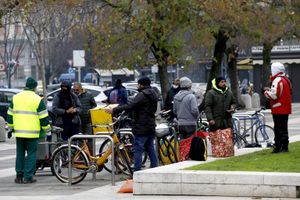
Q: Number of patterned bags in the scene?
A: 2